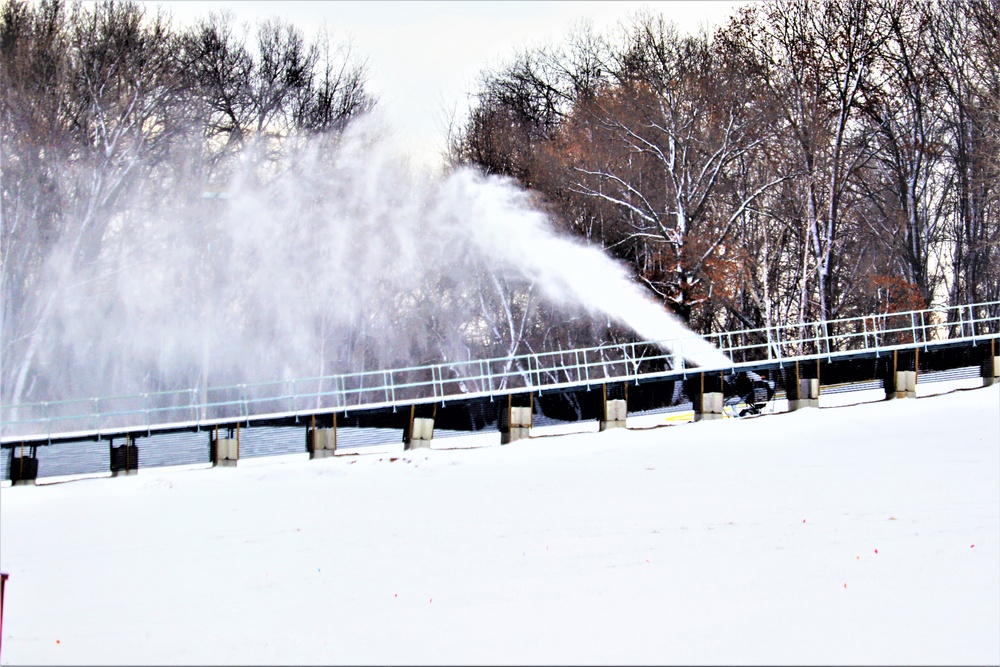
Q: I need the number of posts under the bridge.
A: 11